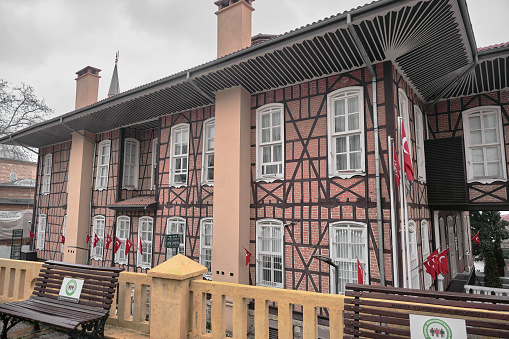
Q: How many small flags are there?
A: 14